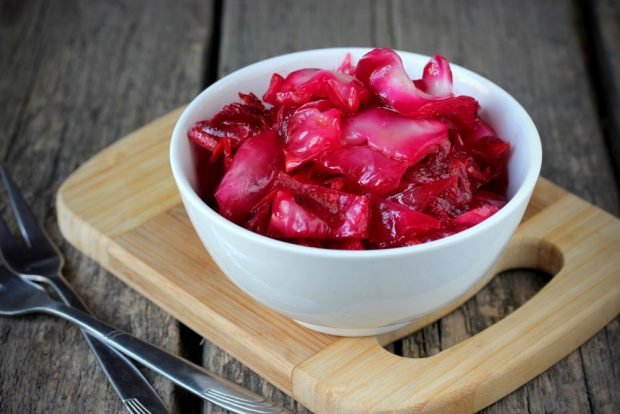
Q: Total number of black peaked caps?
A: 0